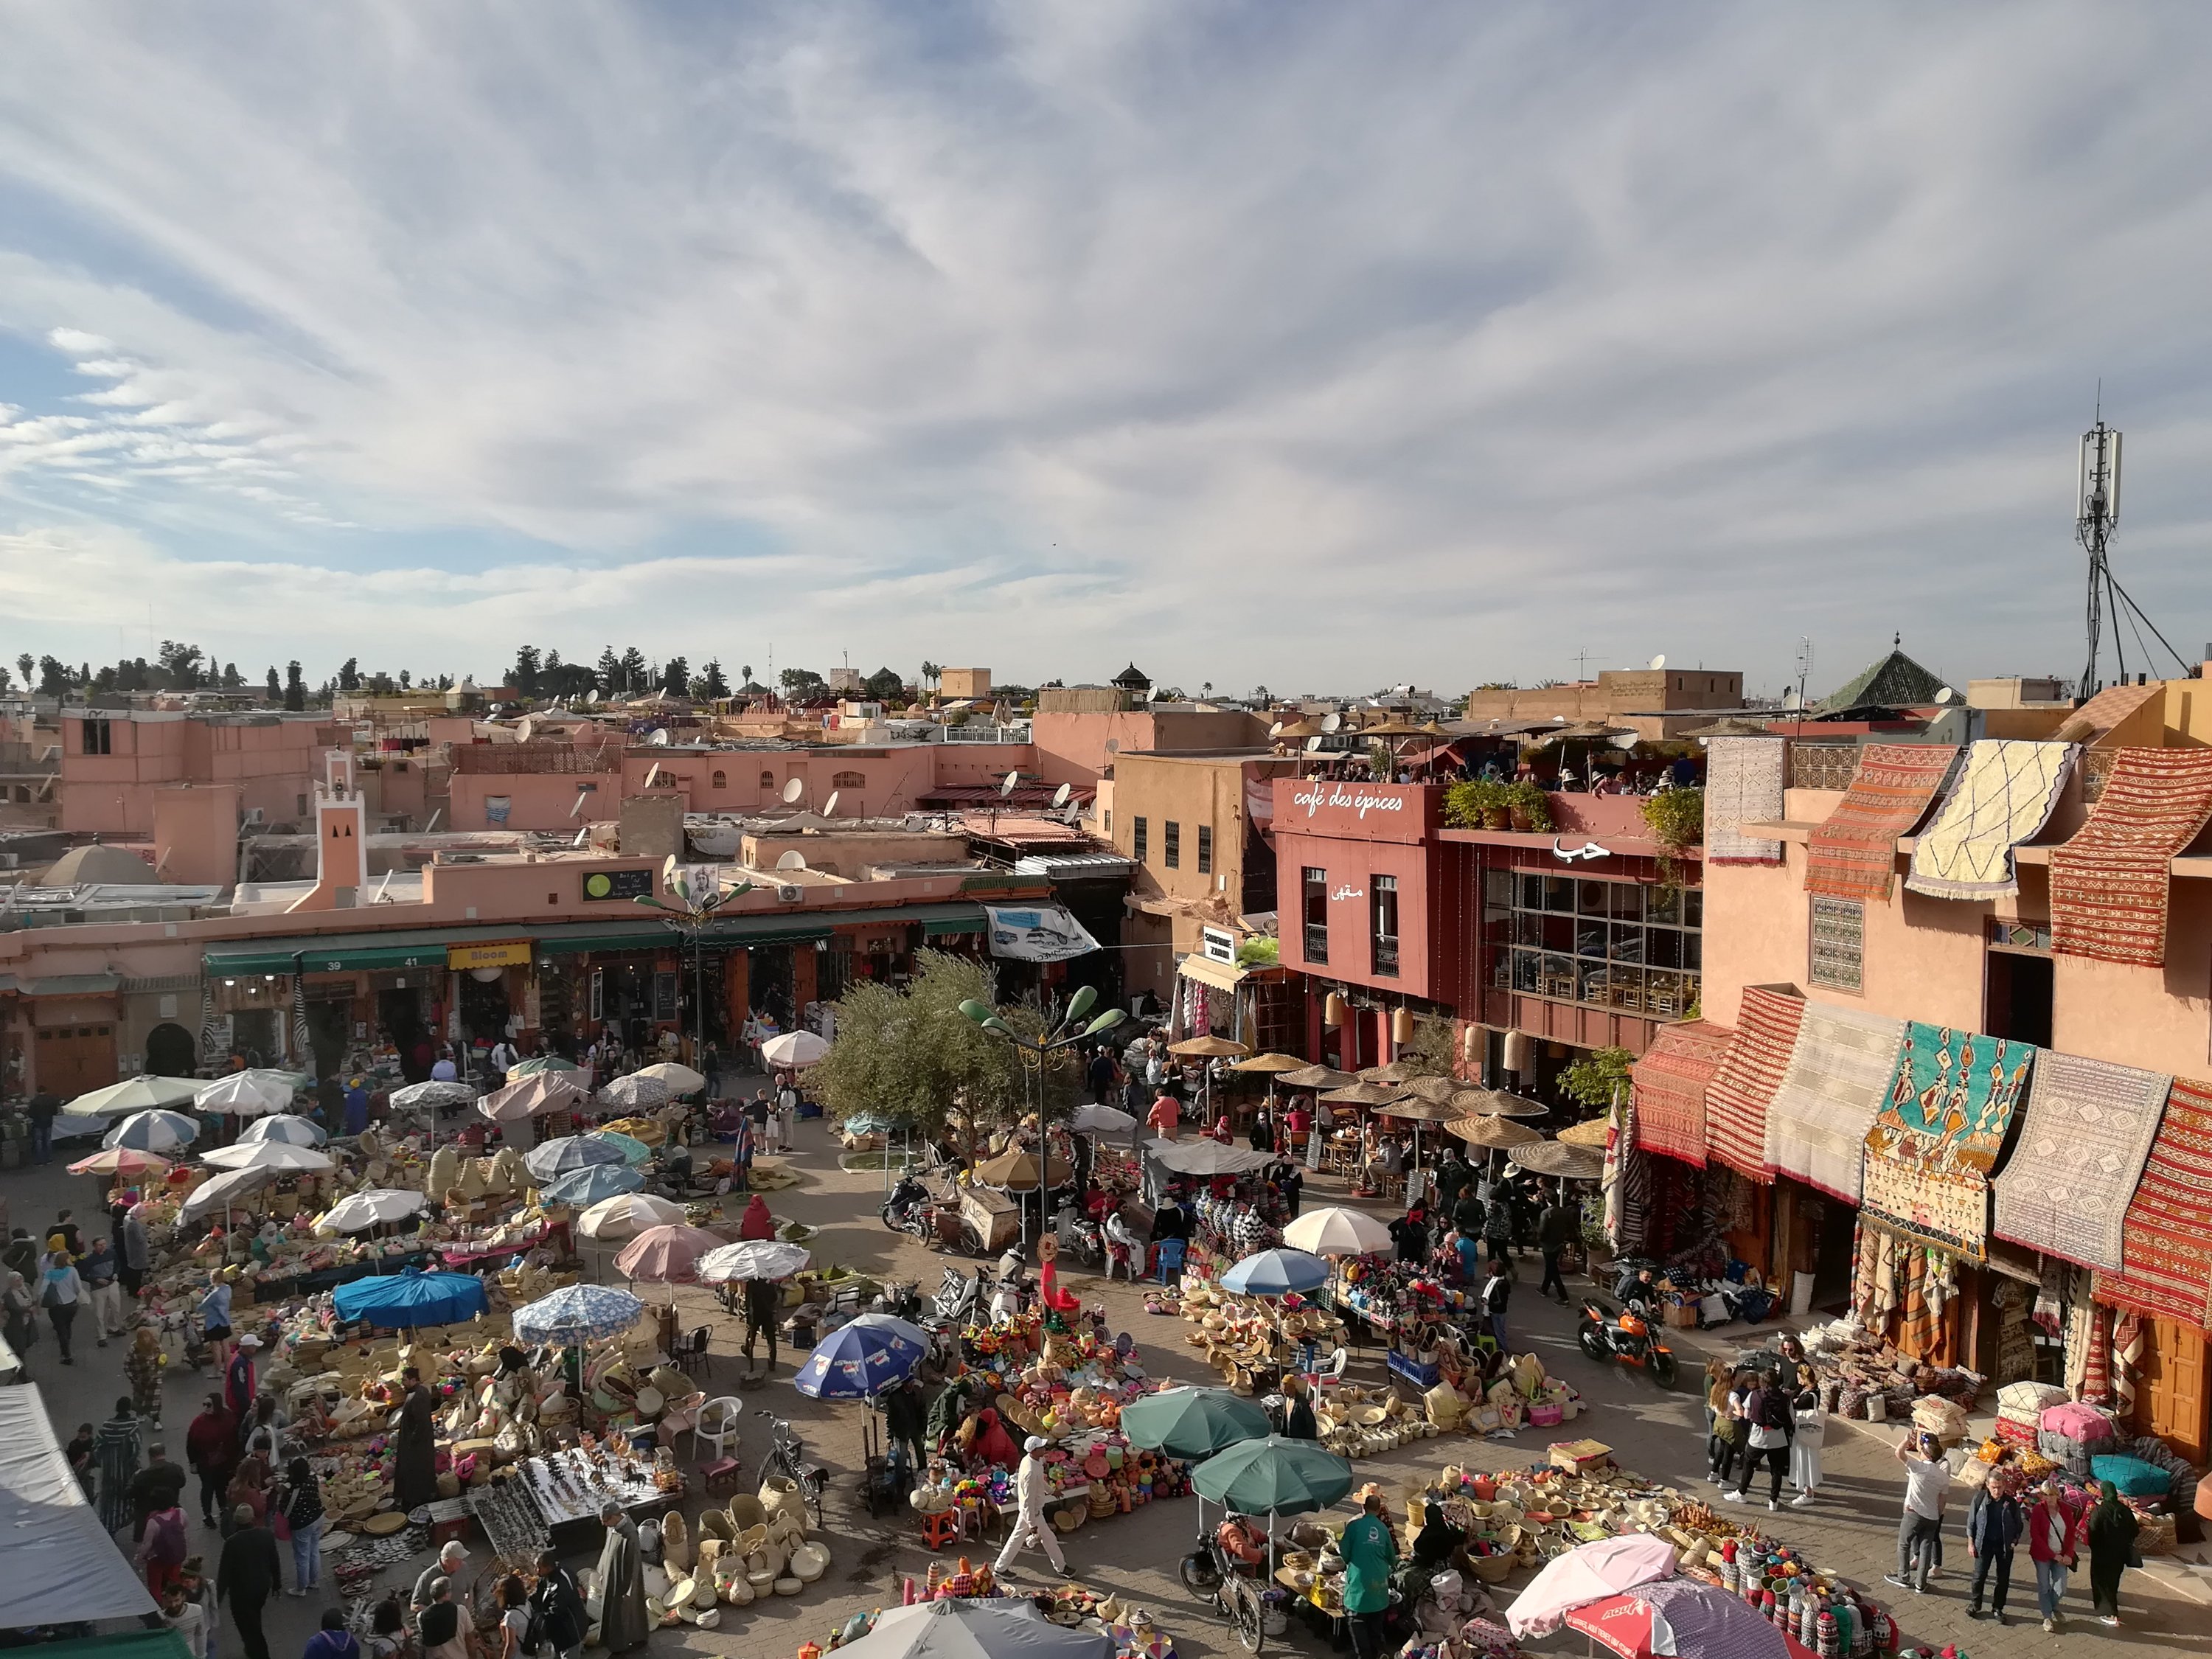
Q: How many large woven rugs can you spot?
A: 10